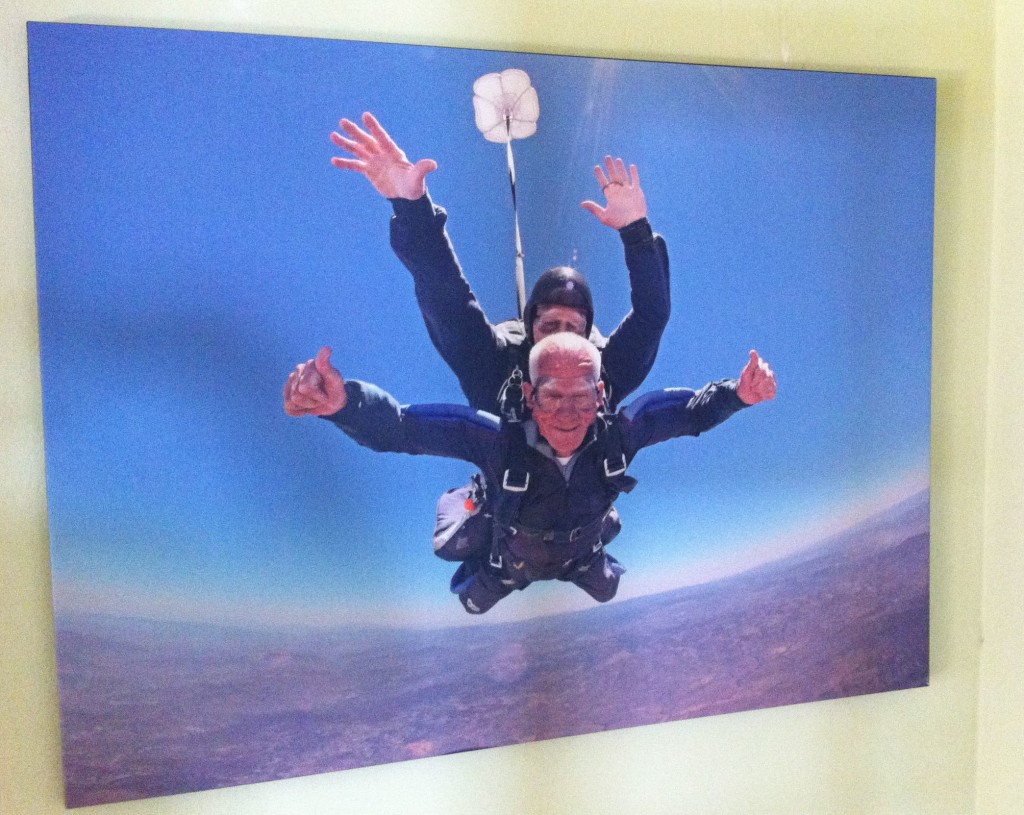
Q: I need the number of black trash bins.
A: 0